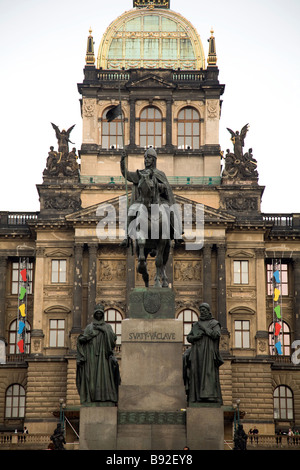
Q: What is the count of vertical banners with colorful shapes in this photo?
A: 2